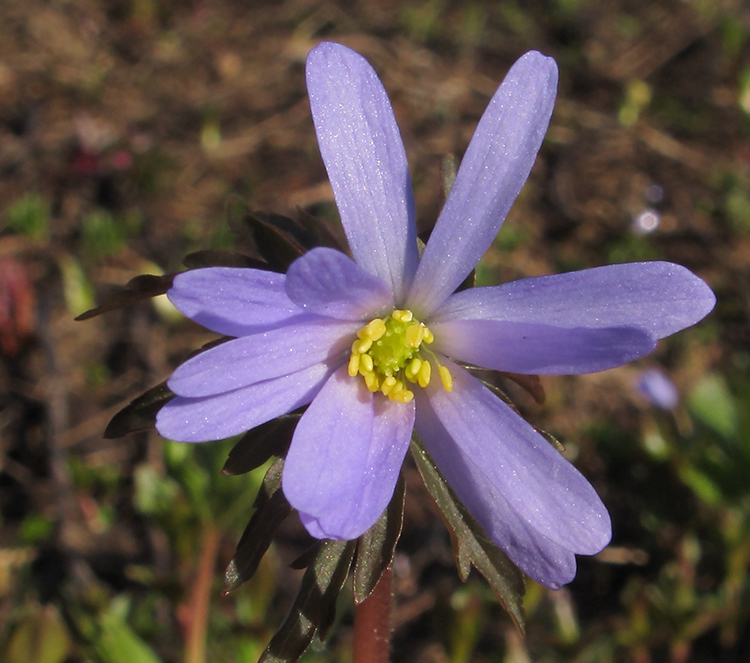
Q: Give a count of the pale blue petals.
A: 12